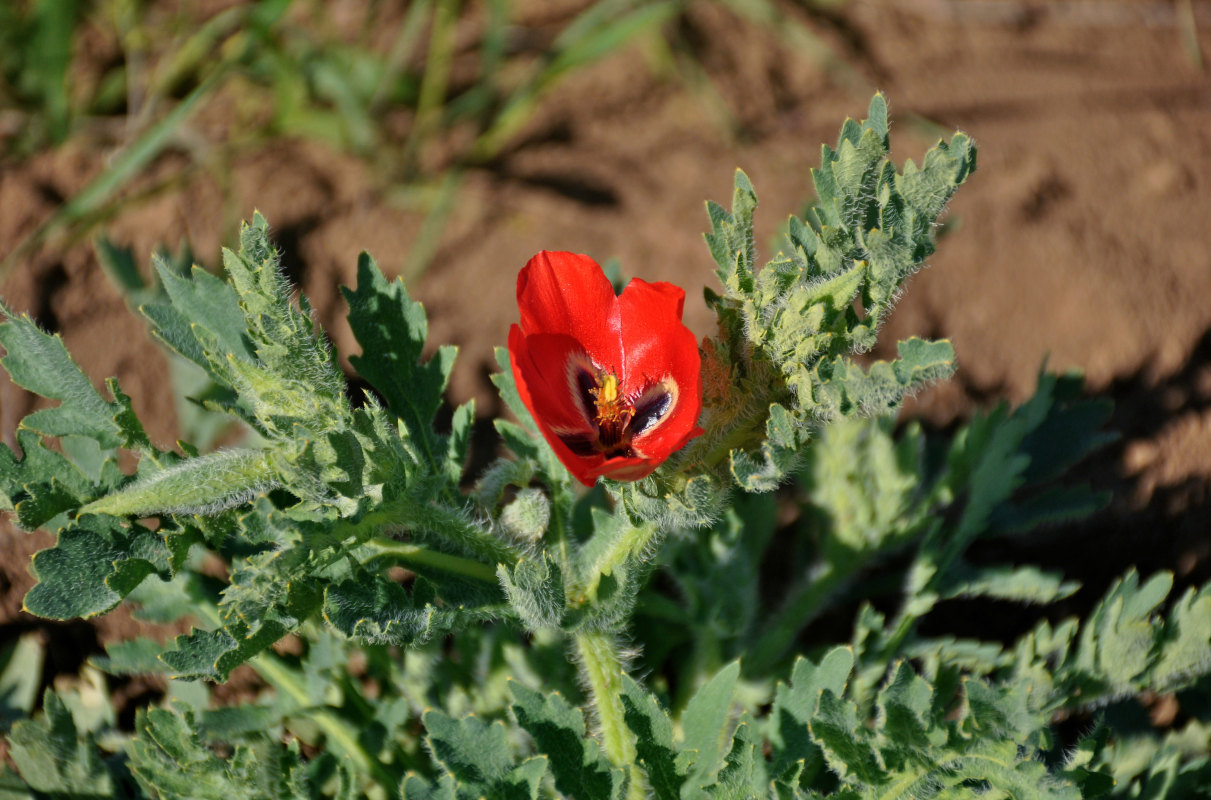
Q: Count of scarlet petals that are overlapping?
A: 4